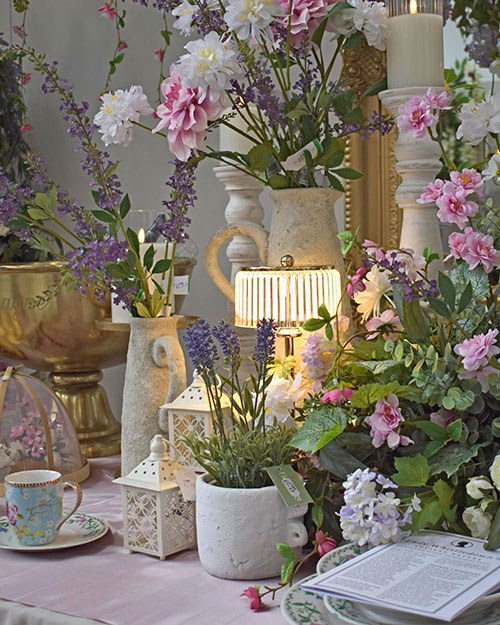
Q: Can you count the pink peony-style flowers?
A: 2